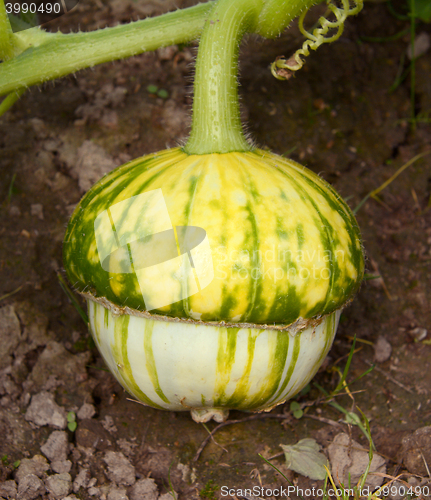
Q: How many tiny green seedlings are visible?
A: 3